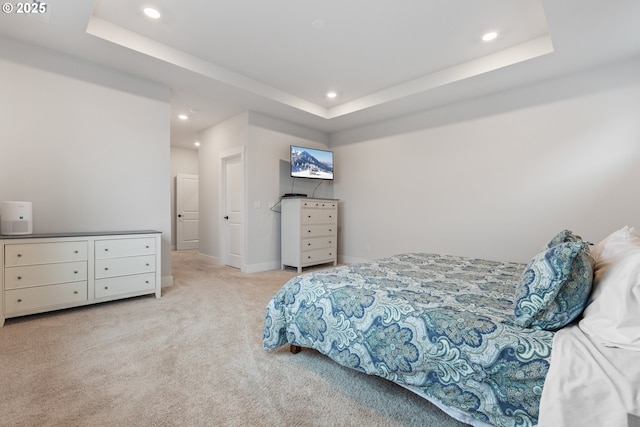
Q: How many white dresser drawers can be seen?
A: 12